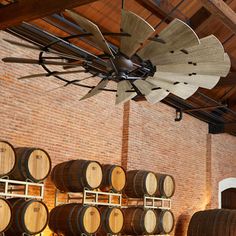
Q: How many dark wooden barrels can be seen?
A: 13